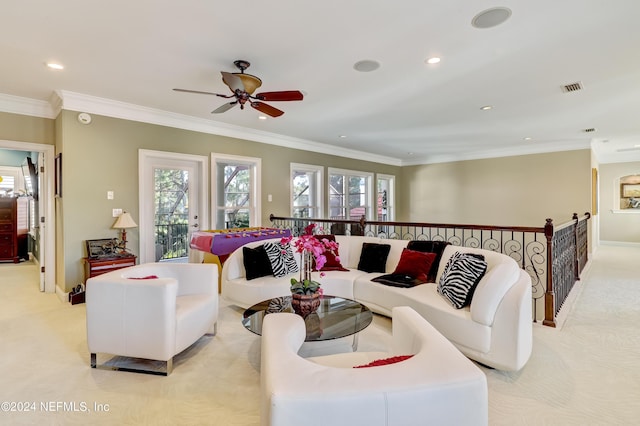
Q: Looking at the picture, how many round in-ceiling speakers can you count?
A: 2